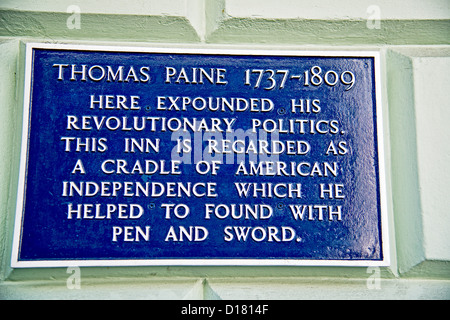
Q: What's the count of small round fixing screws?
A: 4